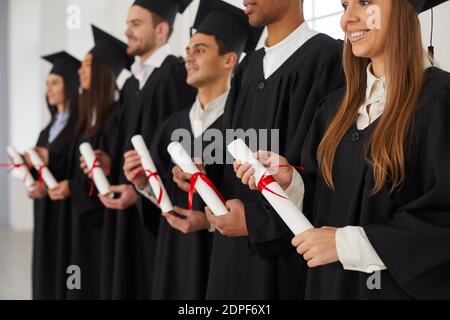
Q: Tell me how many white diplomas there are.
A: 6